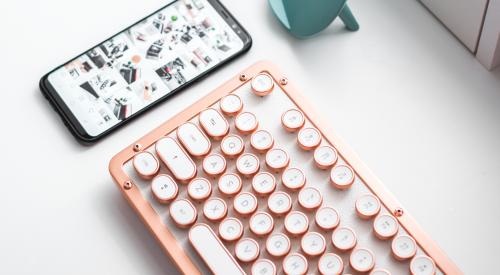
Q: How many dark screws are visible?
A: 5